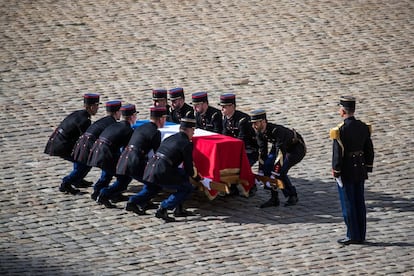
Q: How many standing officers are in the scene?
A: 1